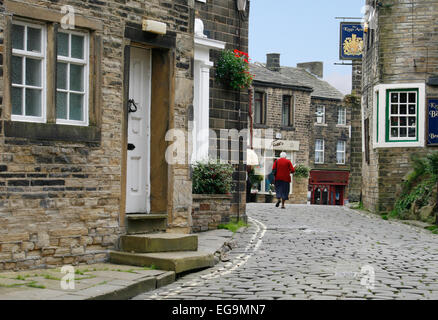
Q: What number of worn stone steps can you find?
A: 3